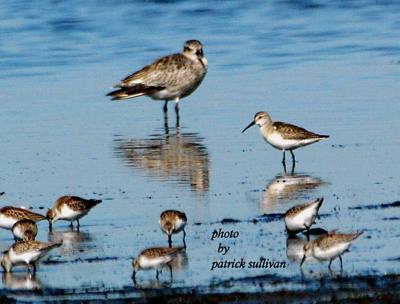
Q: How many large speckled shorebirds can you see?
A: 1